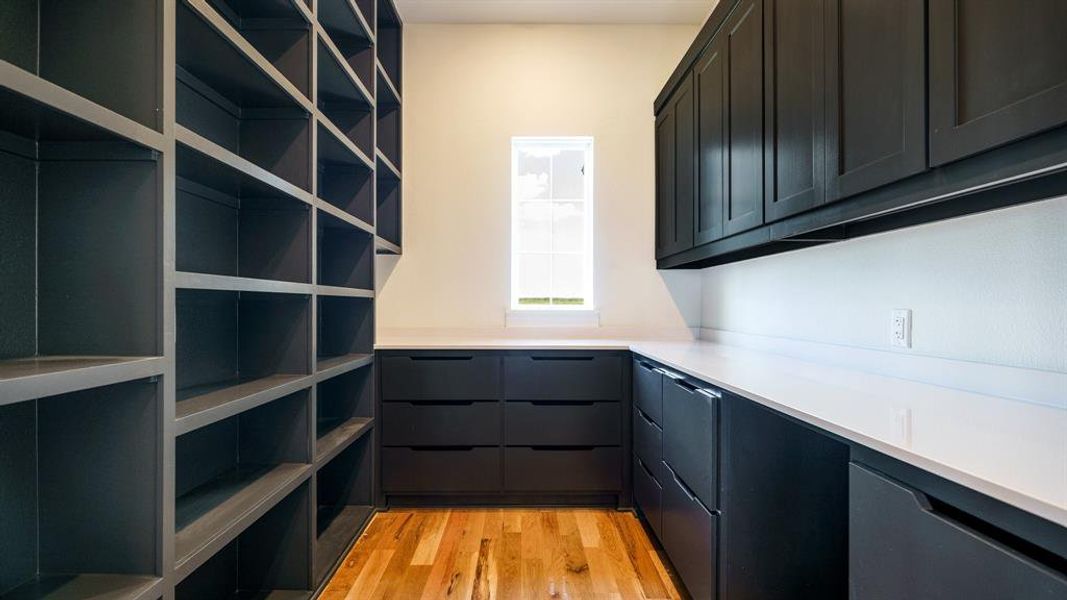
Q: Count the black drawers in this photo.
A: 12